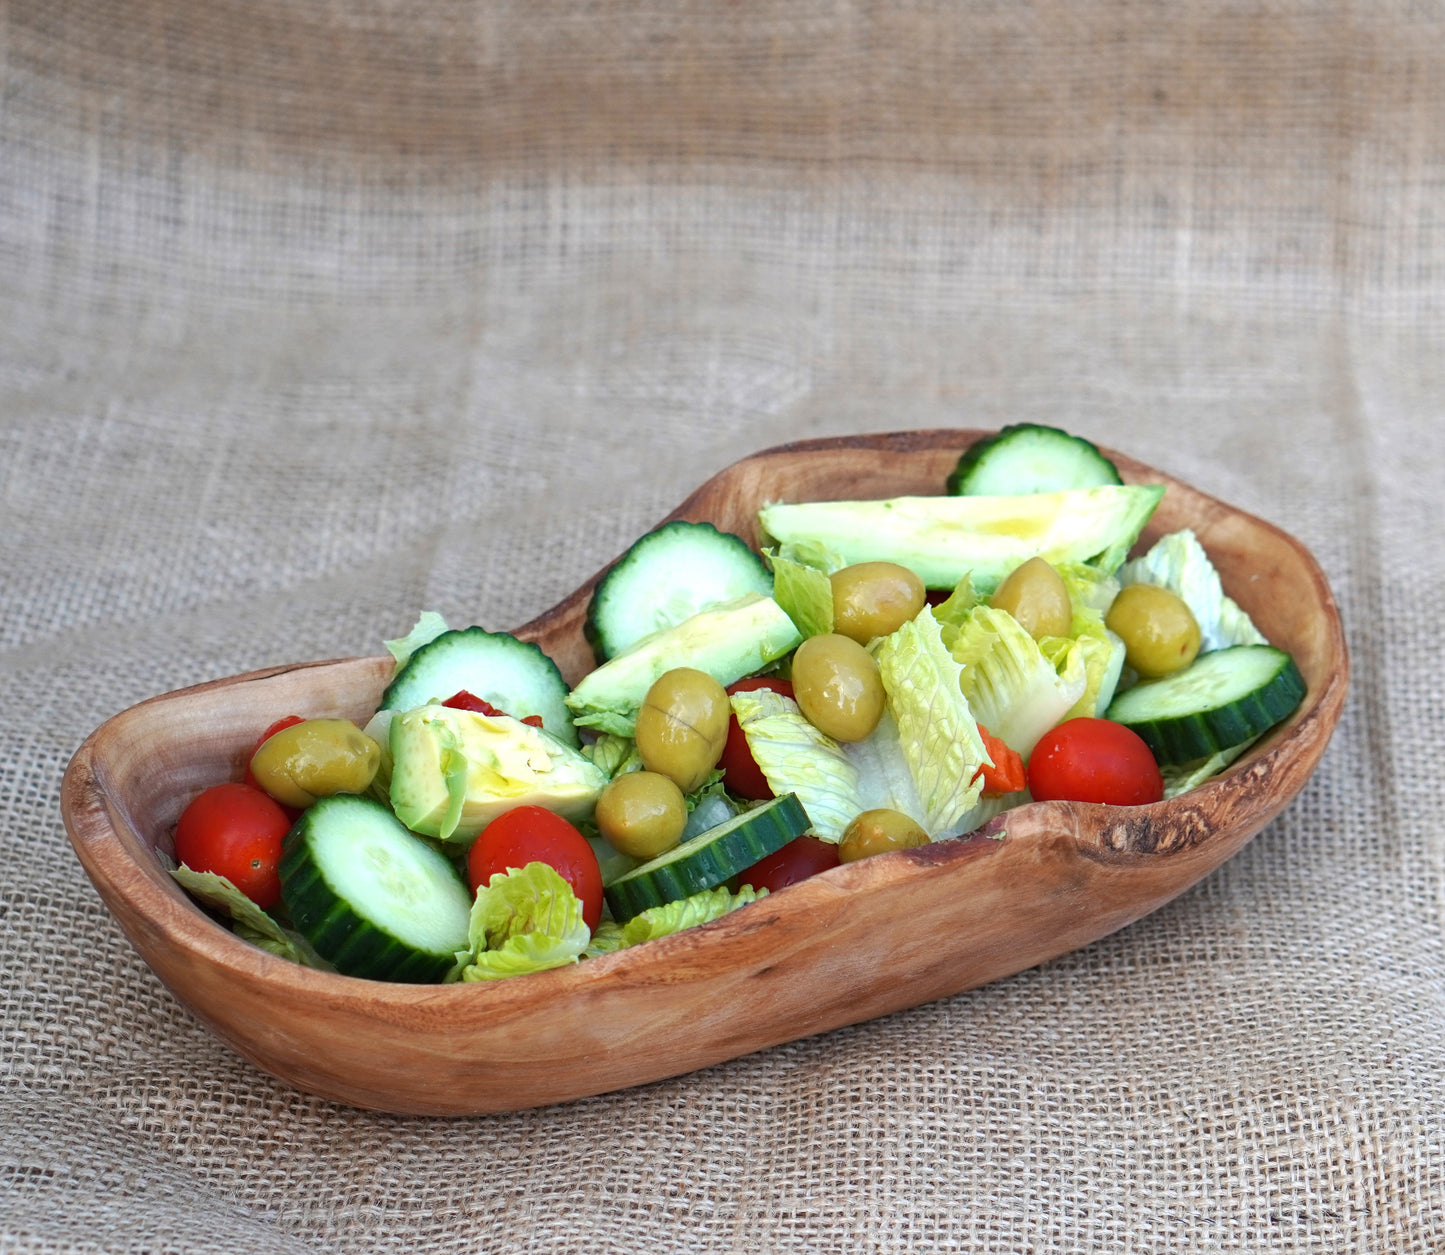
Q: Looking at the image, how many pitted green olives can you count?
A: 8